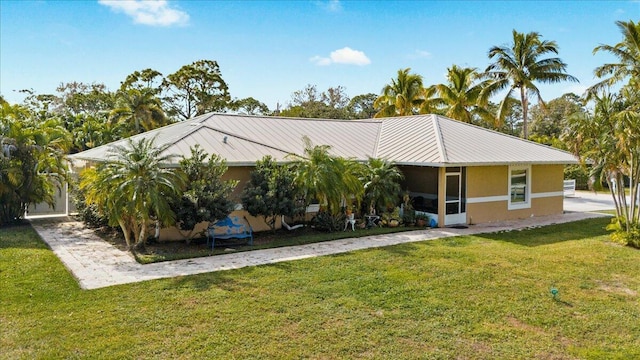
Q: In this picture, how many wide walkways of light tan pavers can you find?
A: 1